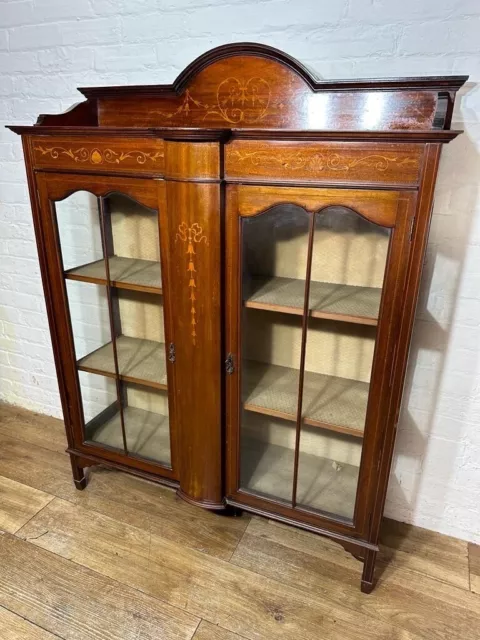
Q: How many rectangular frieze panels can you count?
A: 2